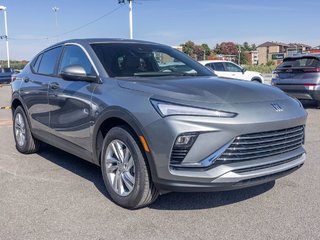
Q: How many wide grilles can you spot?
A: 1